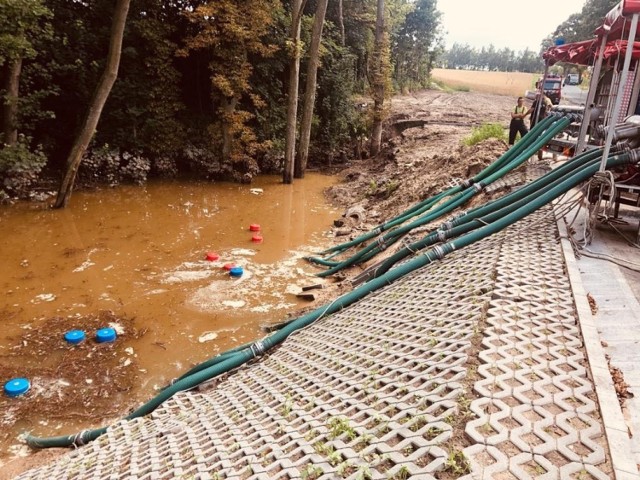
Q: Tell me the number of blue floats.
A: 4